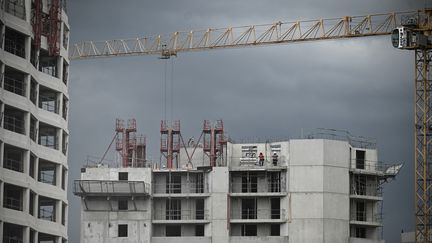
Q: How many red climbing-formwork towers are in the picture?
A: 3